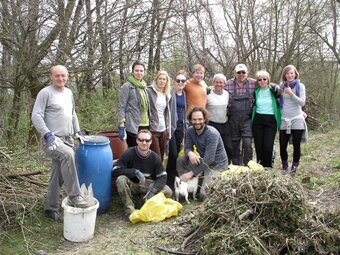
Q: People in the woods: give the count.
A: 11